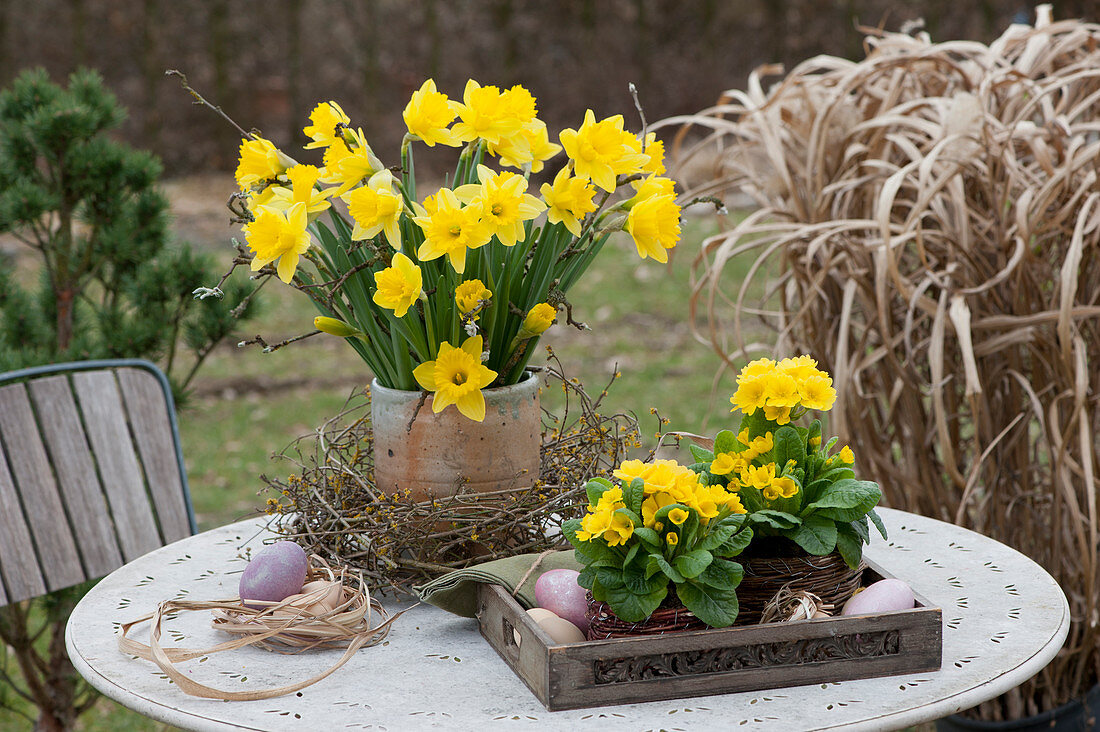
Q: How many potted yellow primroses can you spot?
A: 2